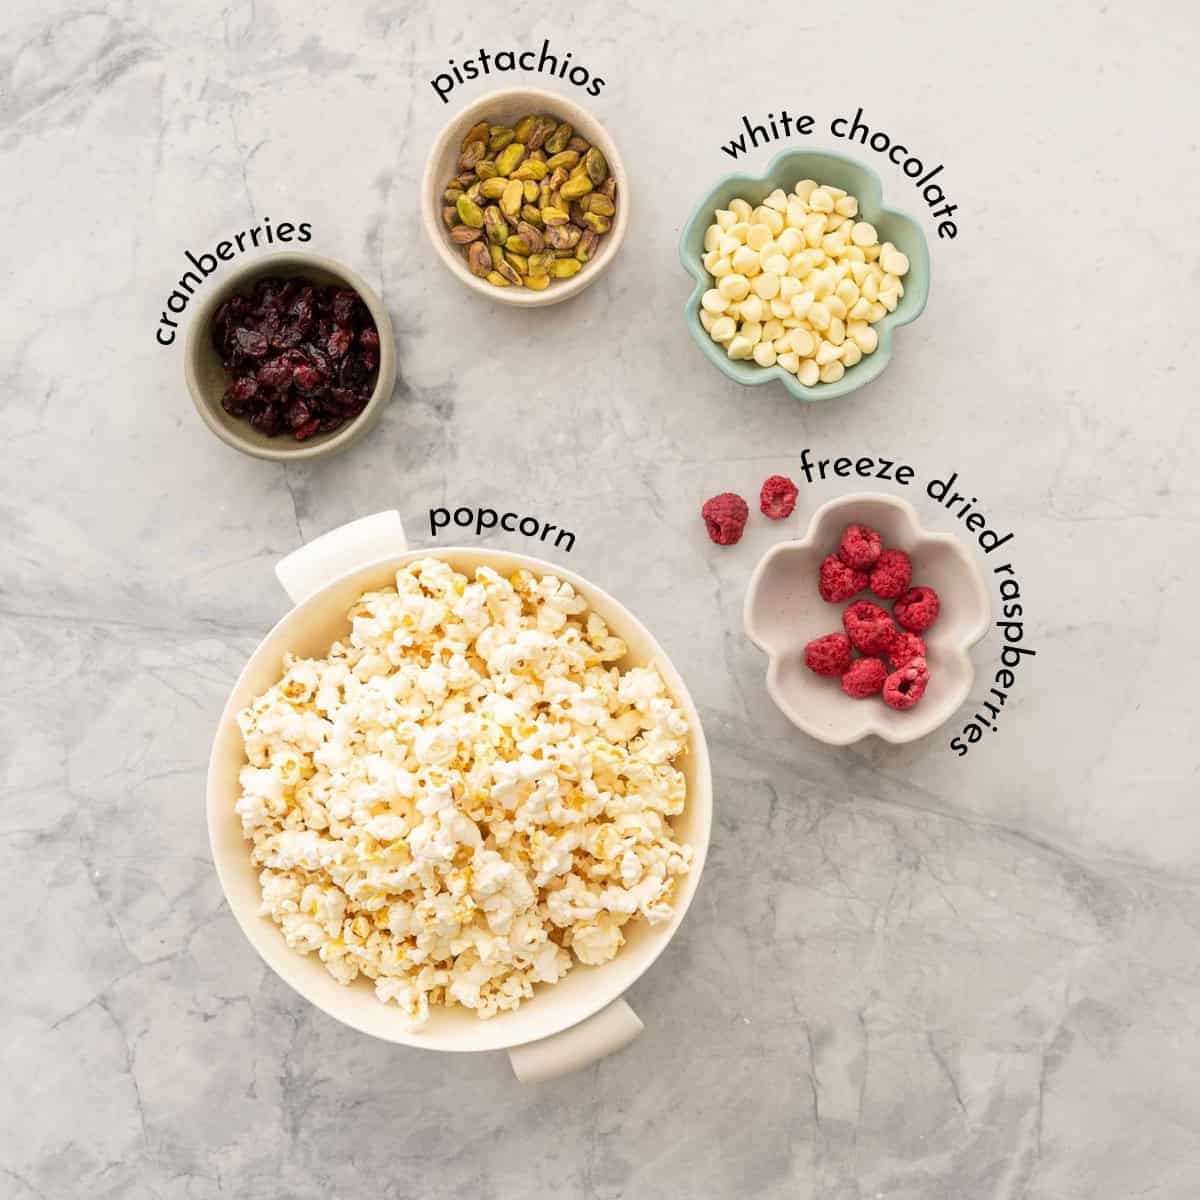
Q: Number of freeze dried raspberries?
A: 11